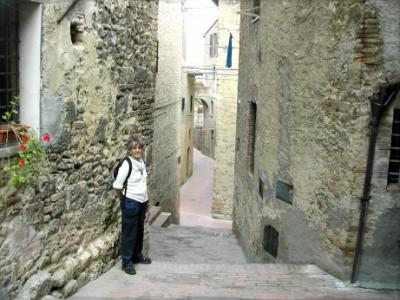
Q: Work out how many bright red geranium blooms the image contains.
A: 4